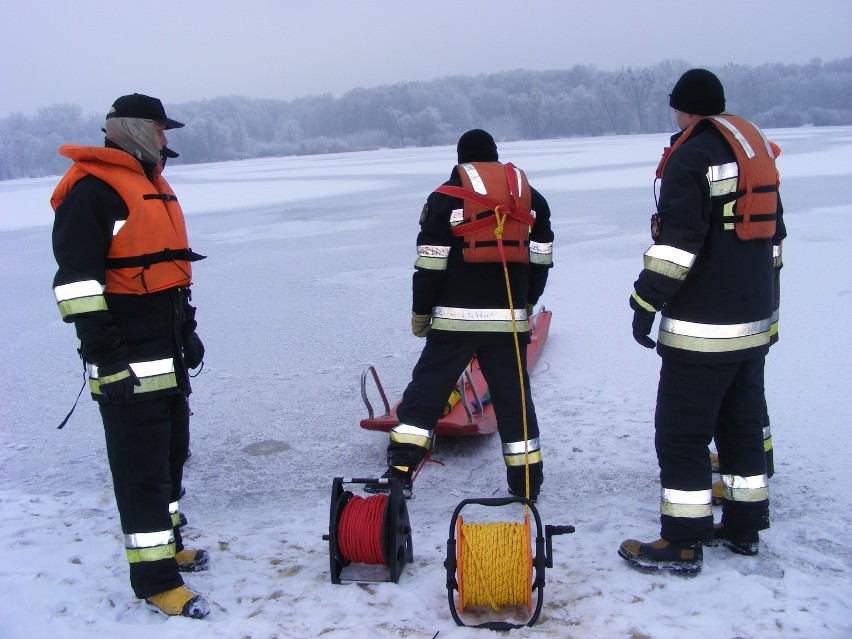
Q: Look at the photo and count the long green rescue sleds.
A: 0